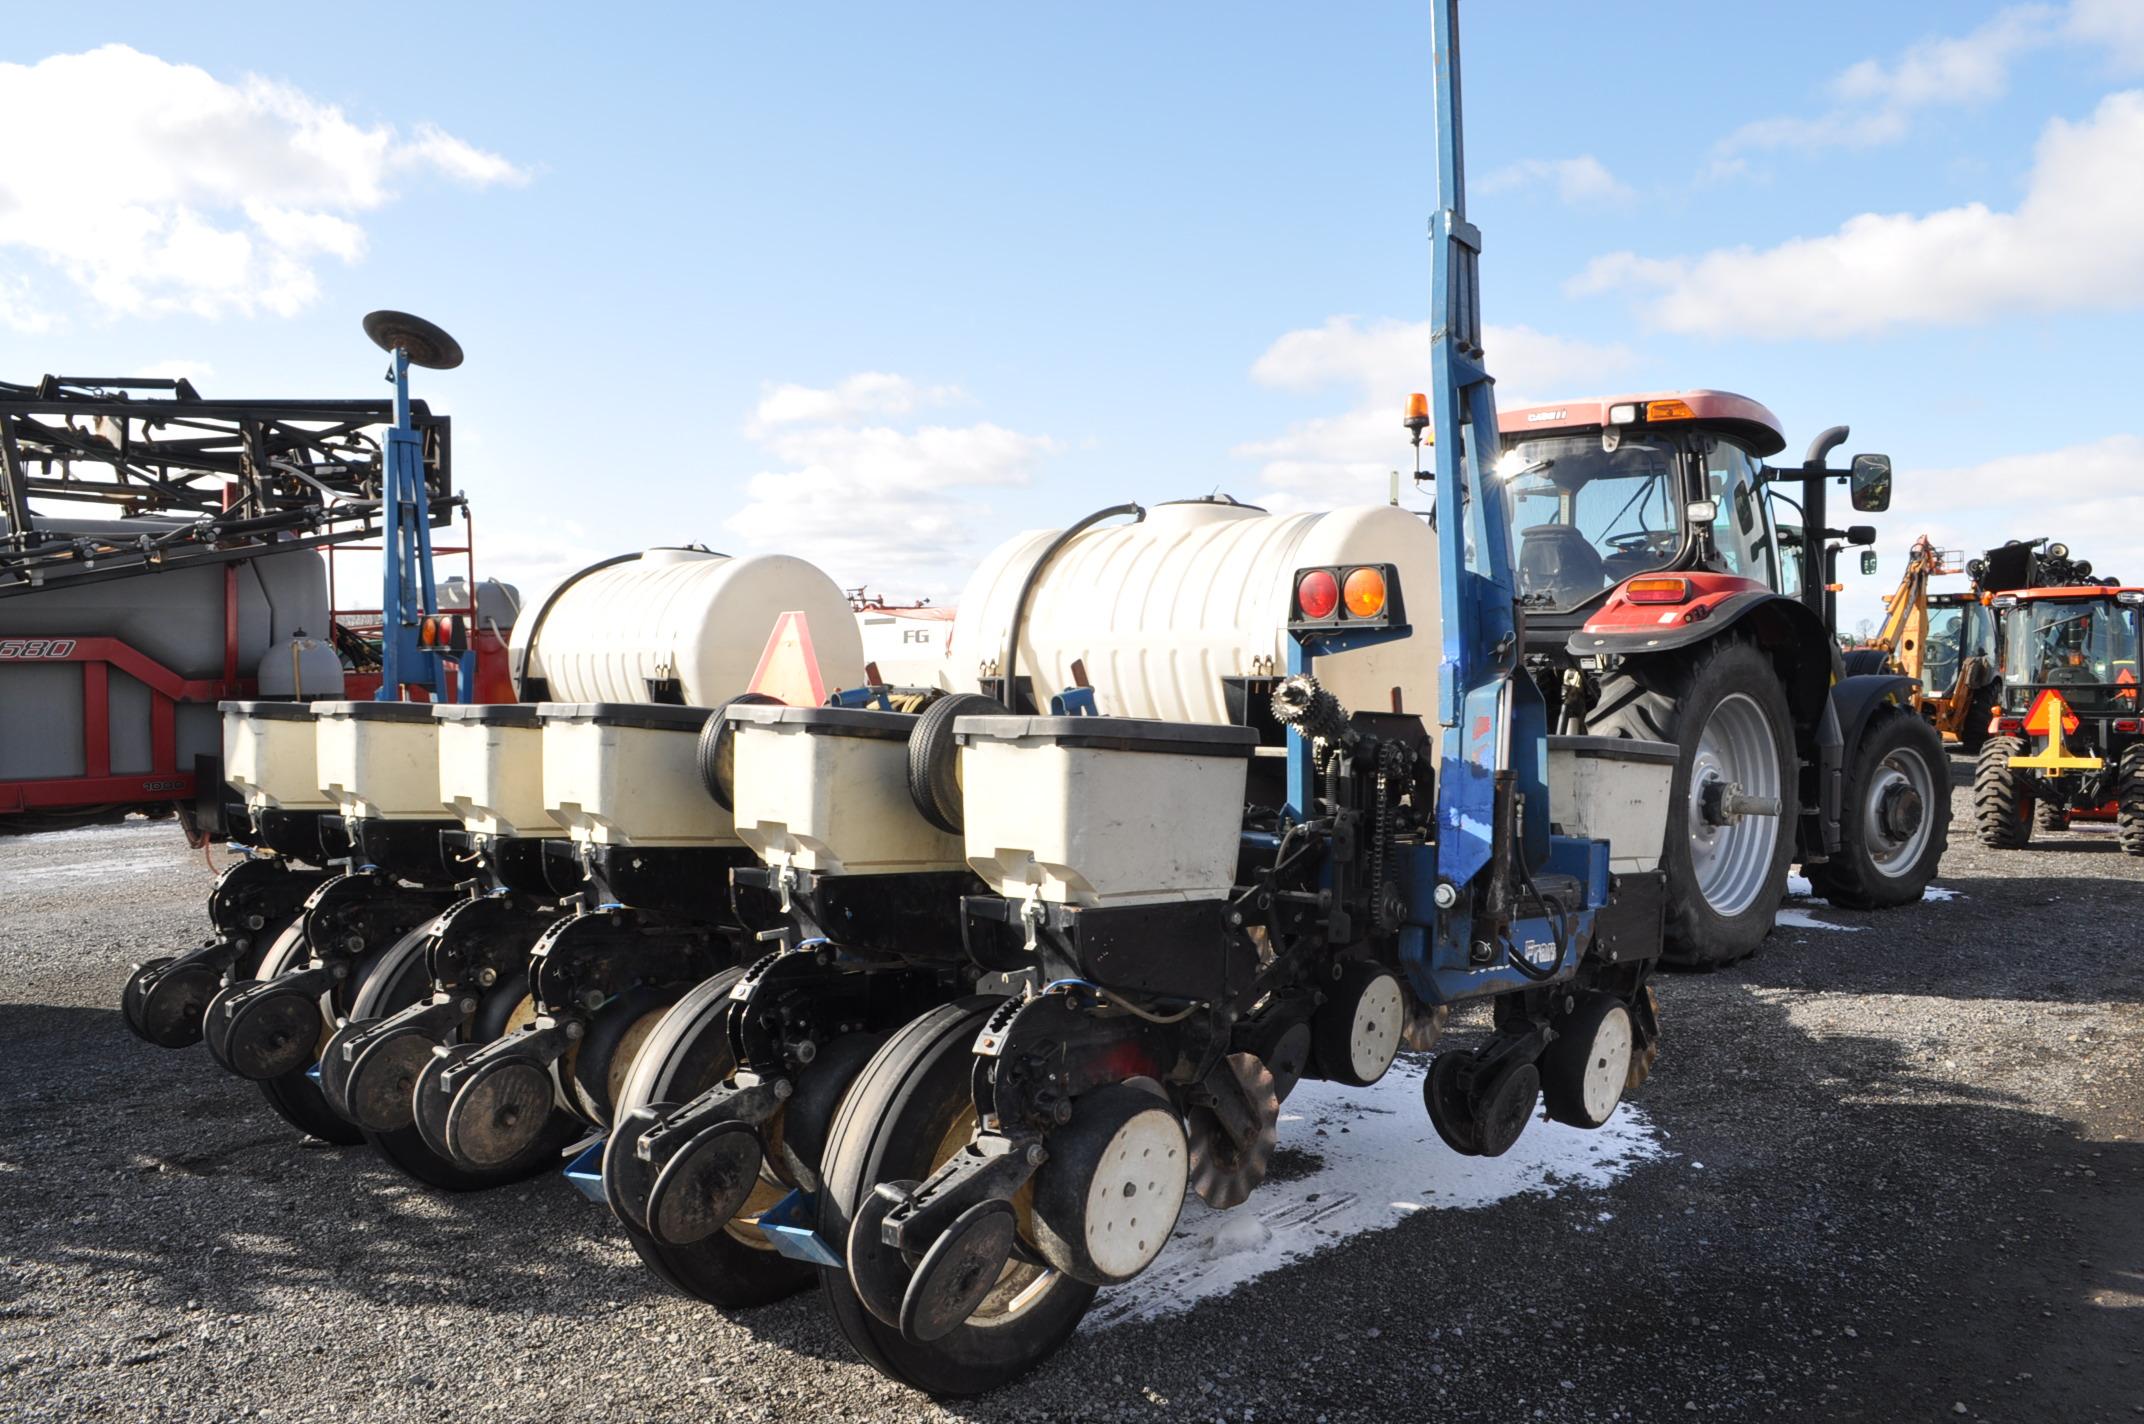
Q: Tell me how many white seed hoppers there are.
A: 7